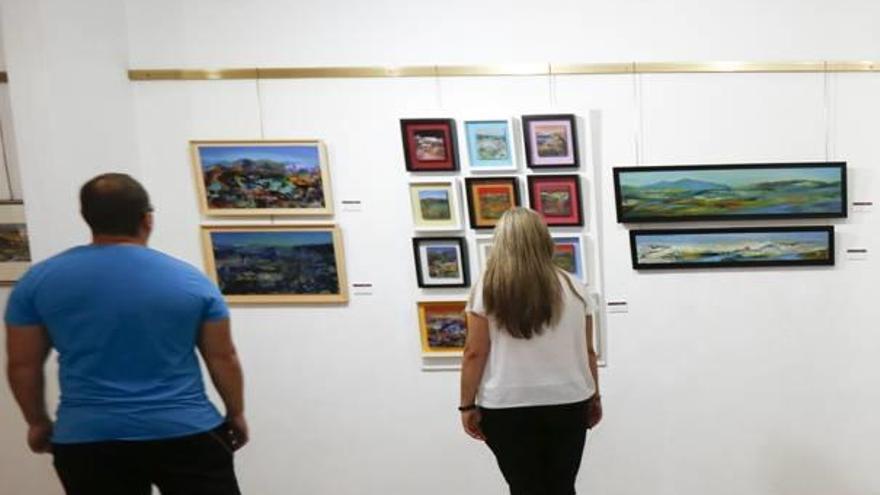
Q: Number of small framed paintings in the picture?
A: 10